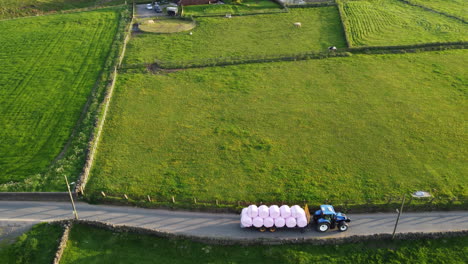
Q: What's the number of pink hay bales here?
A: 11